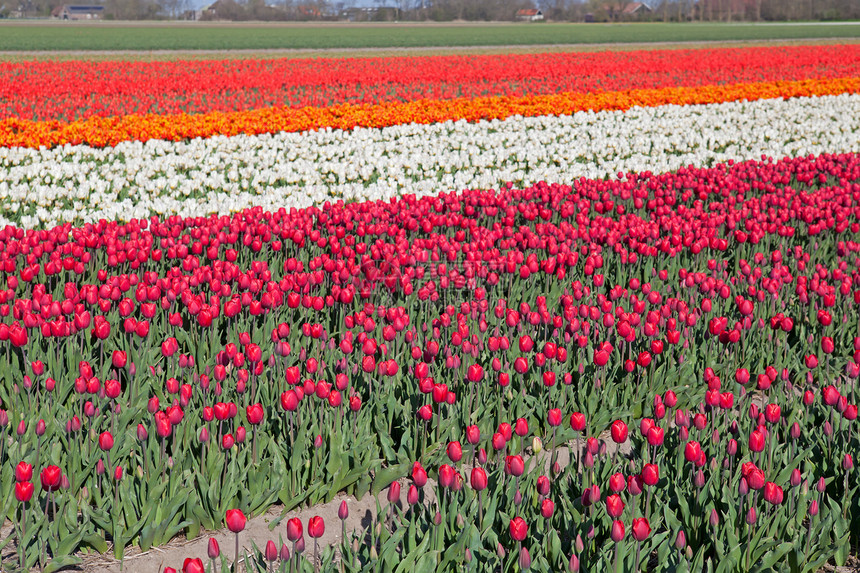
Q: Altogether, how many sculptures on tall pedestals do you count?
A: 0